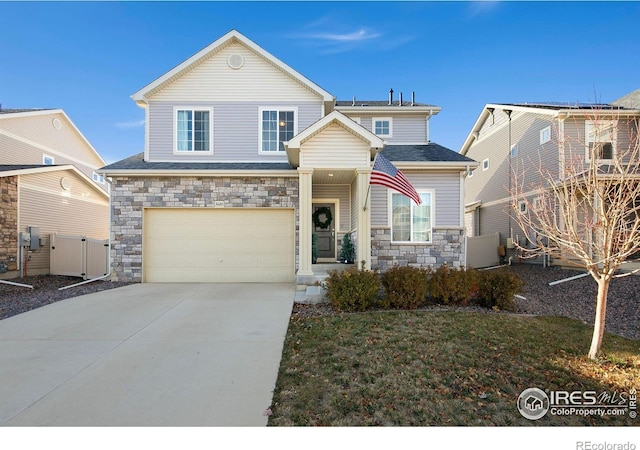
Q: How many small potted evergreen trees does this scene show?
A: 2